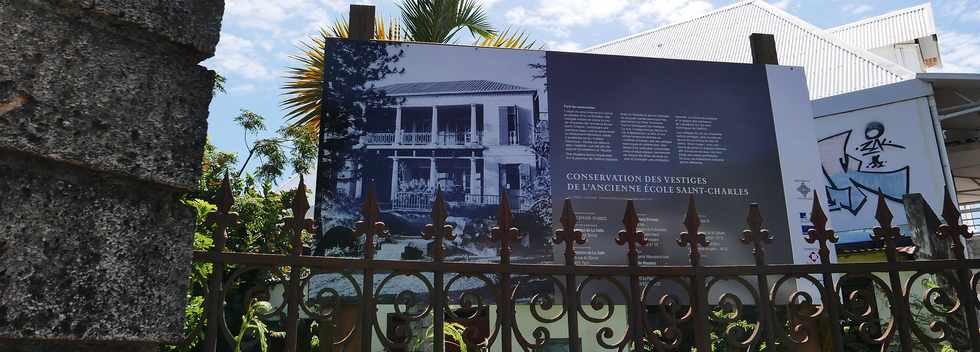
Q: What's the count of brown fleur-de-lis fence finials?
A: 12